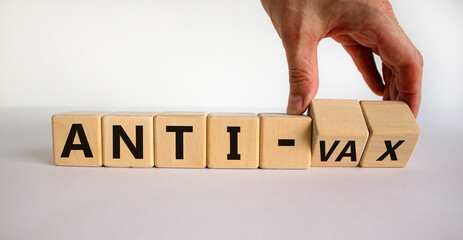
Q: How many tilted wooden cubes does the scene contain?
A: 2